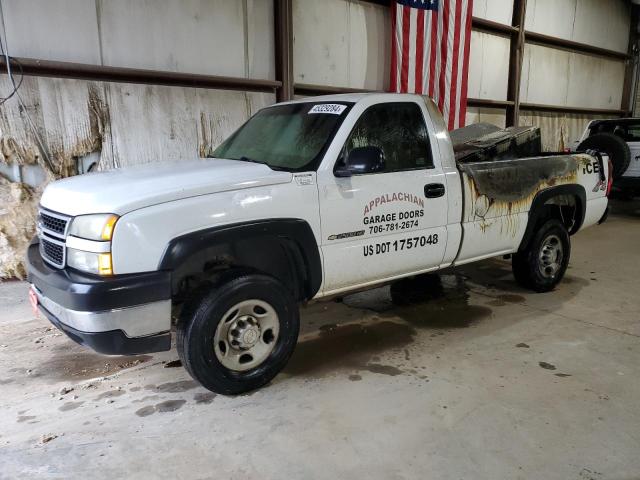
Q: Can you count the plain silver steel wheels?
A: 2